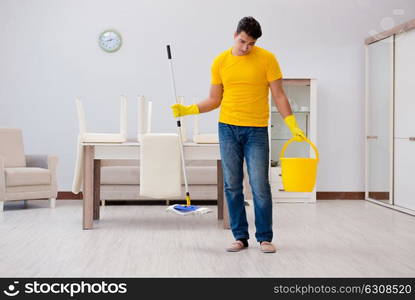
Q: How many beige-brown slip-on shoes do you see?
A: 2